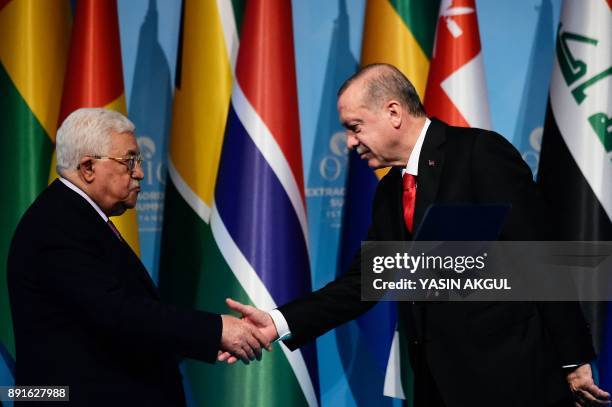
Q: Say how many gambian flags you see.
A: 1